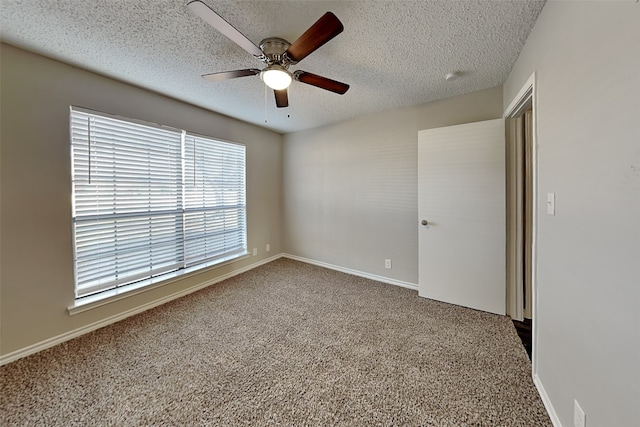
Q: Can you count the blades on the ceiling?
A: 5